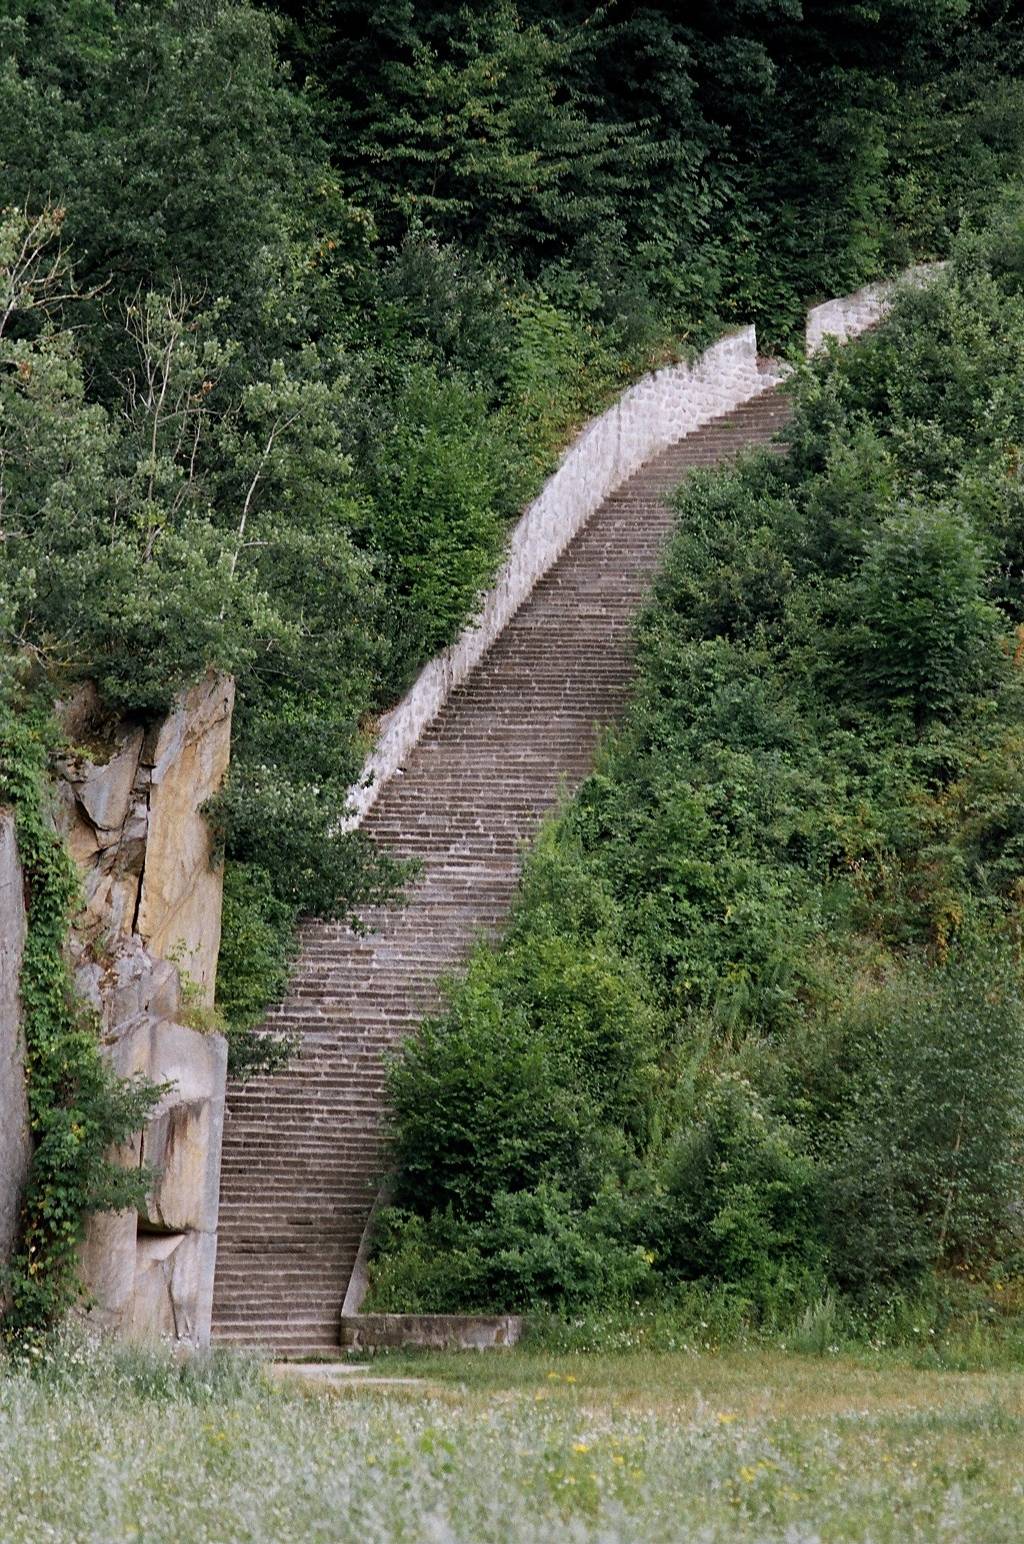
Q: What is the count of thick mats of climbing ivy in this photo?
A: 1